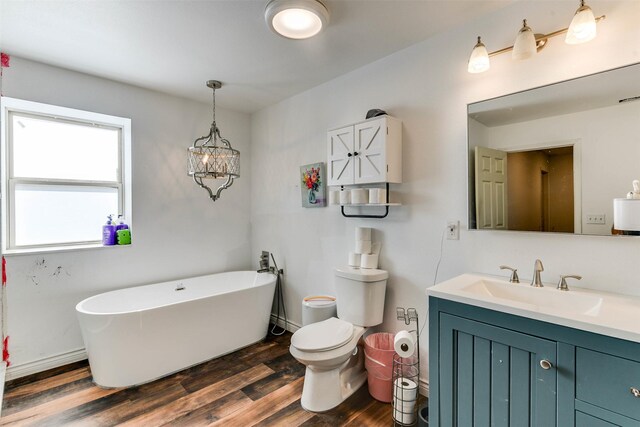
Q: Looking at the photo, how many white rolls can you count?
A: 11